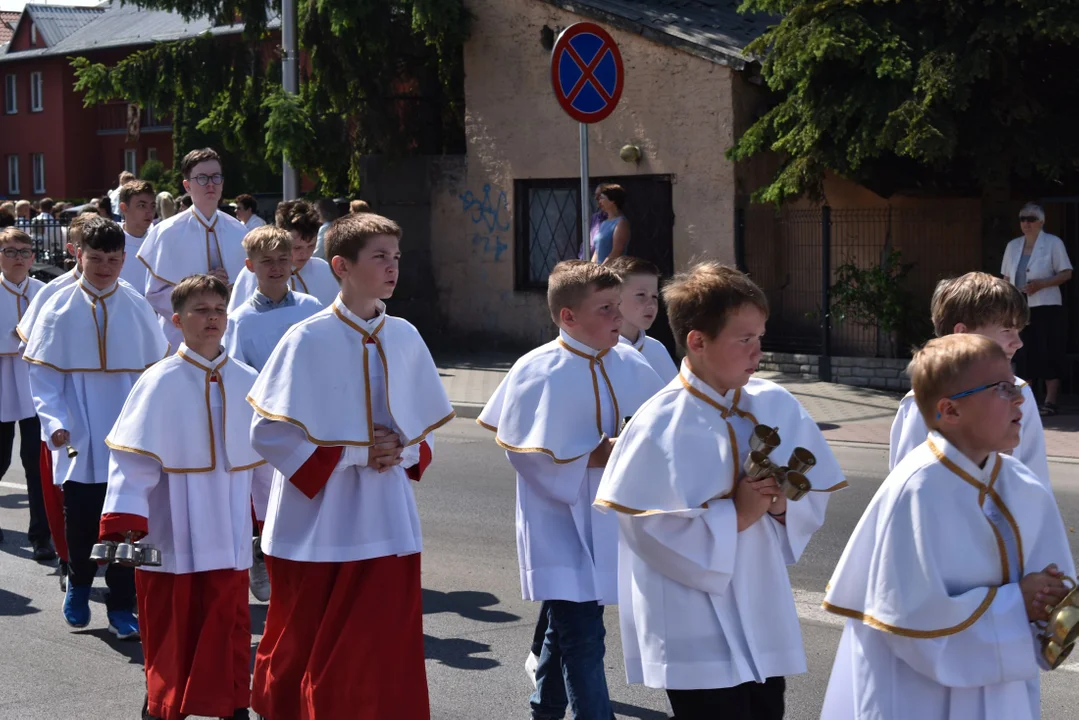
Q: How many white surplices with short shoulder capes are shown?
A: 11